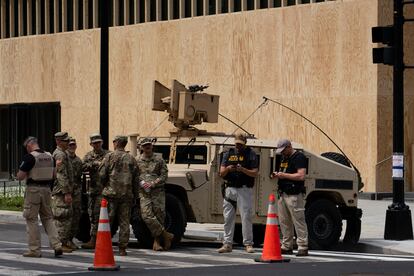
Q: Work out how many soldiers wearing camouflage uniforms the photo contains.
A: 5